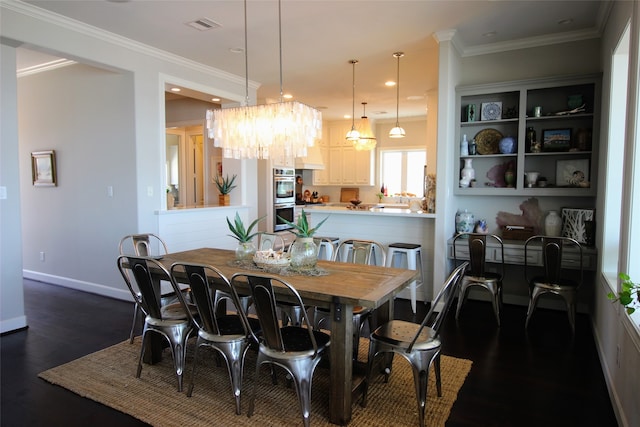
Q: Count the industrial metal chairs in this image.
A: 10